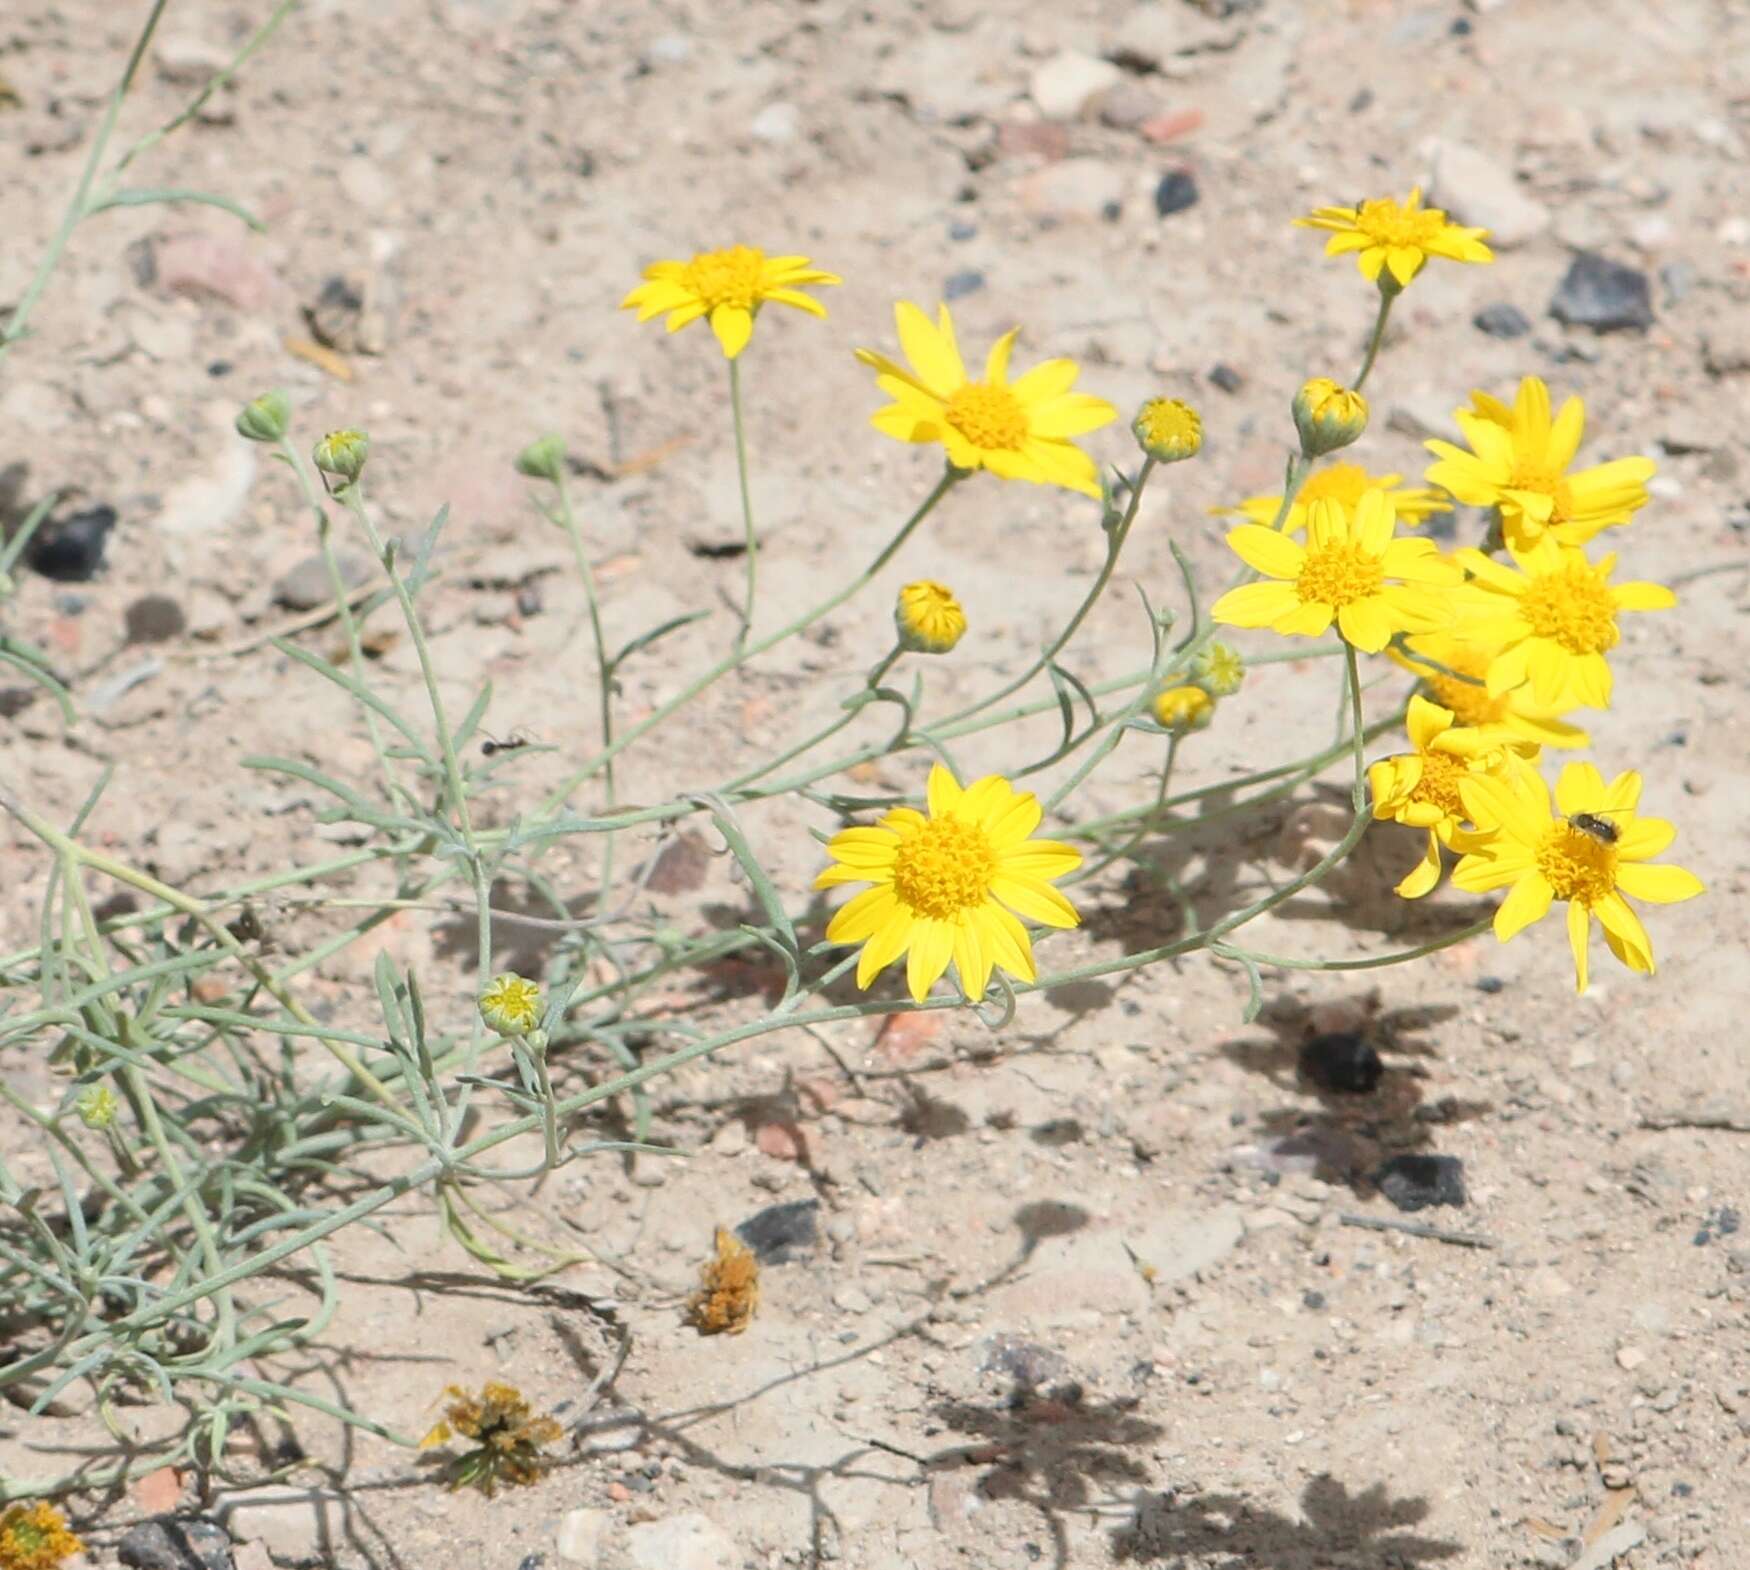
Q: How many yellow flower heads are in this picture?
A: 11